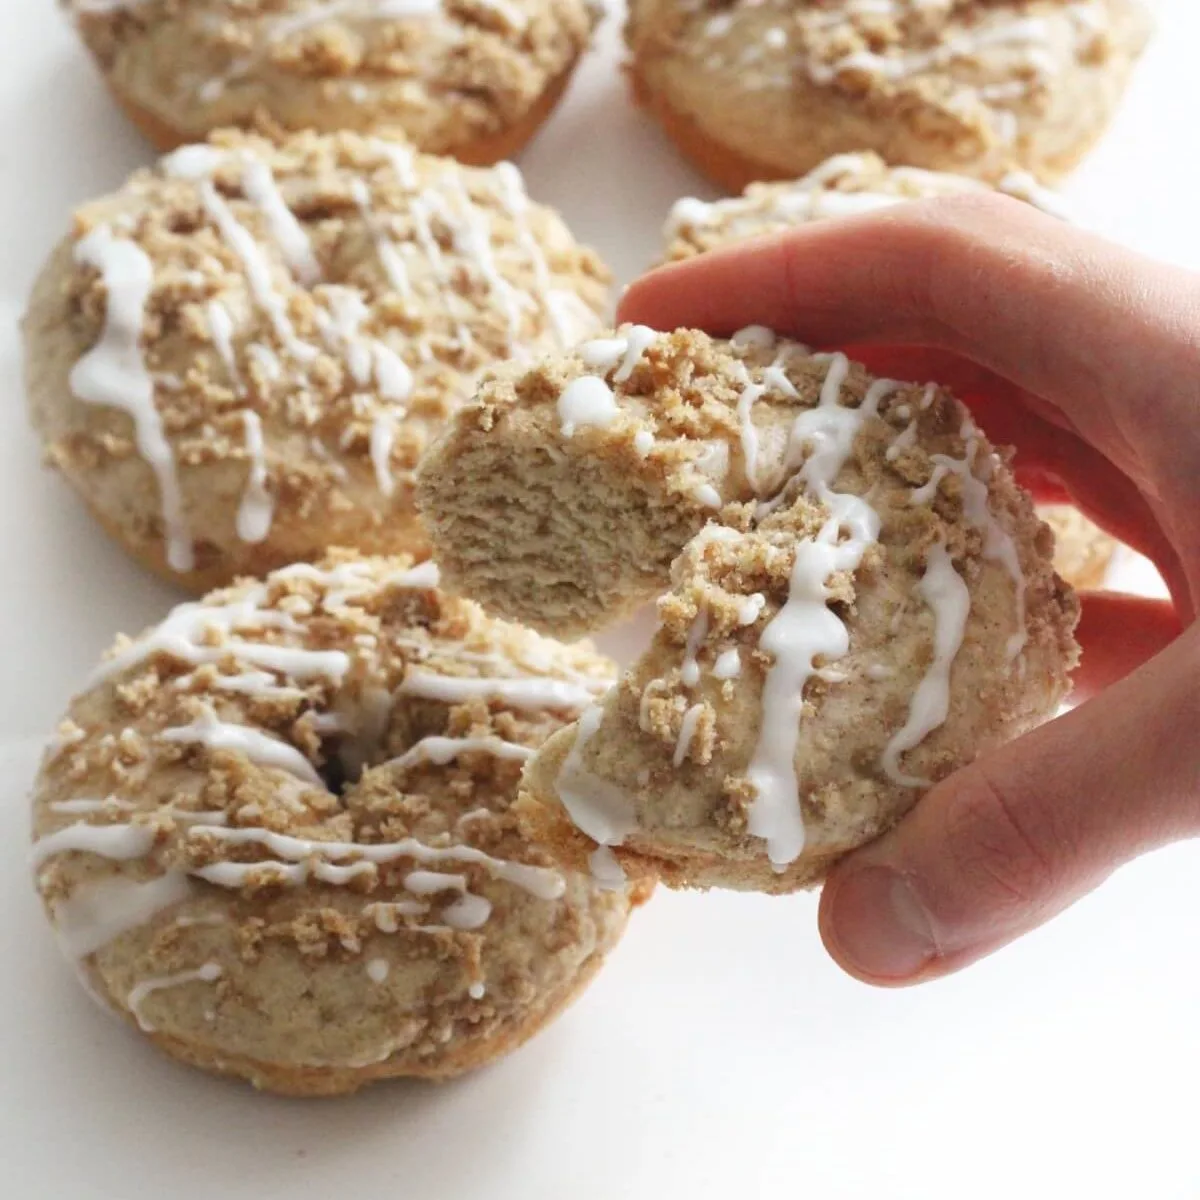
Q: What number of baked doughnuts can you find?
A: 6